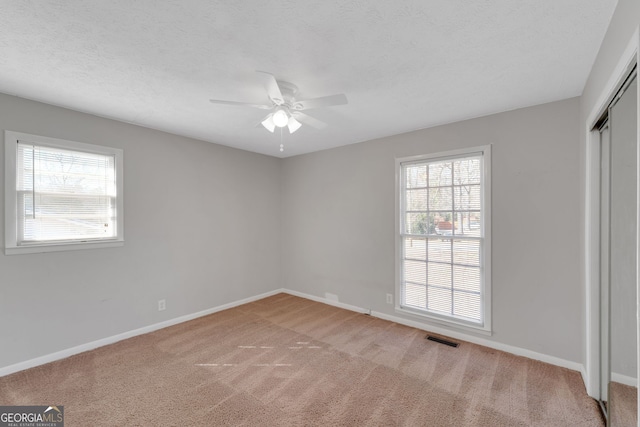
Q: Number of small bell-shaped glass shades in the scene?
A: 3